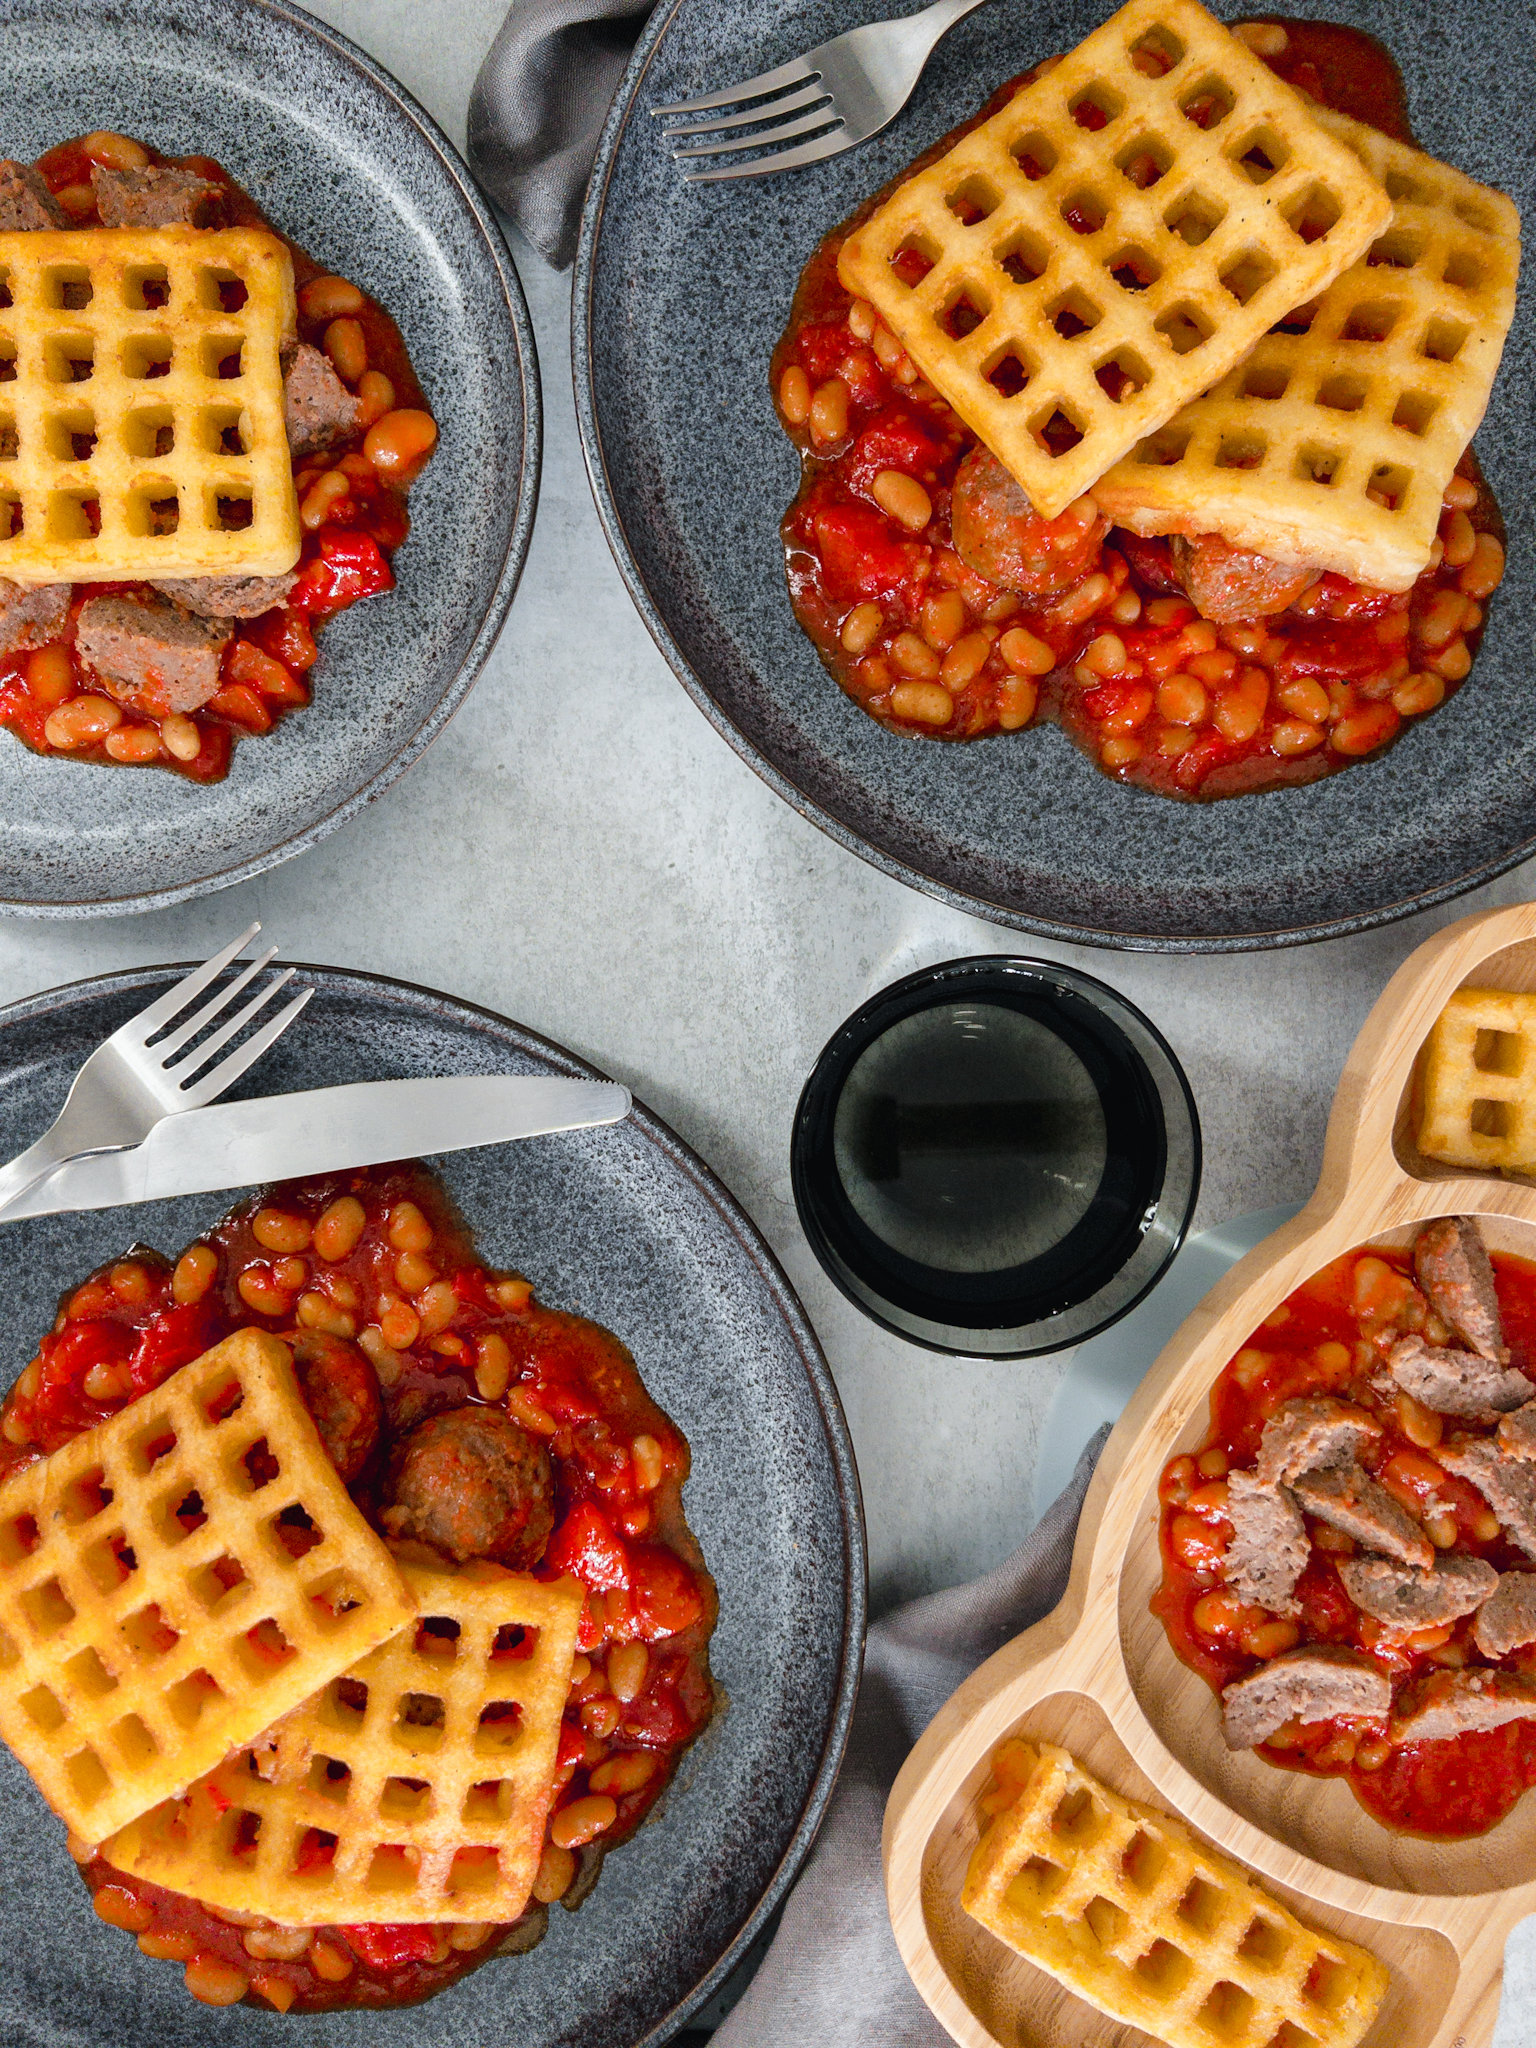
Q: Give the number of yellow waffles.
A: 7